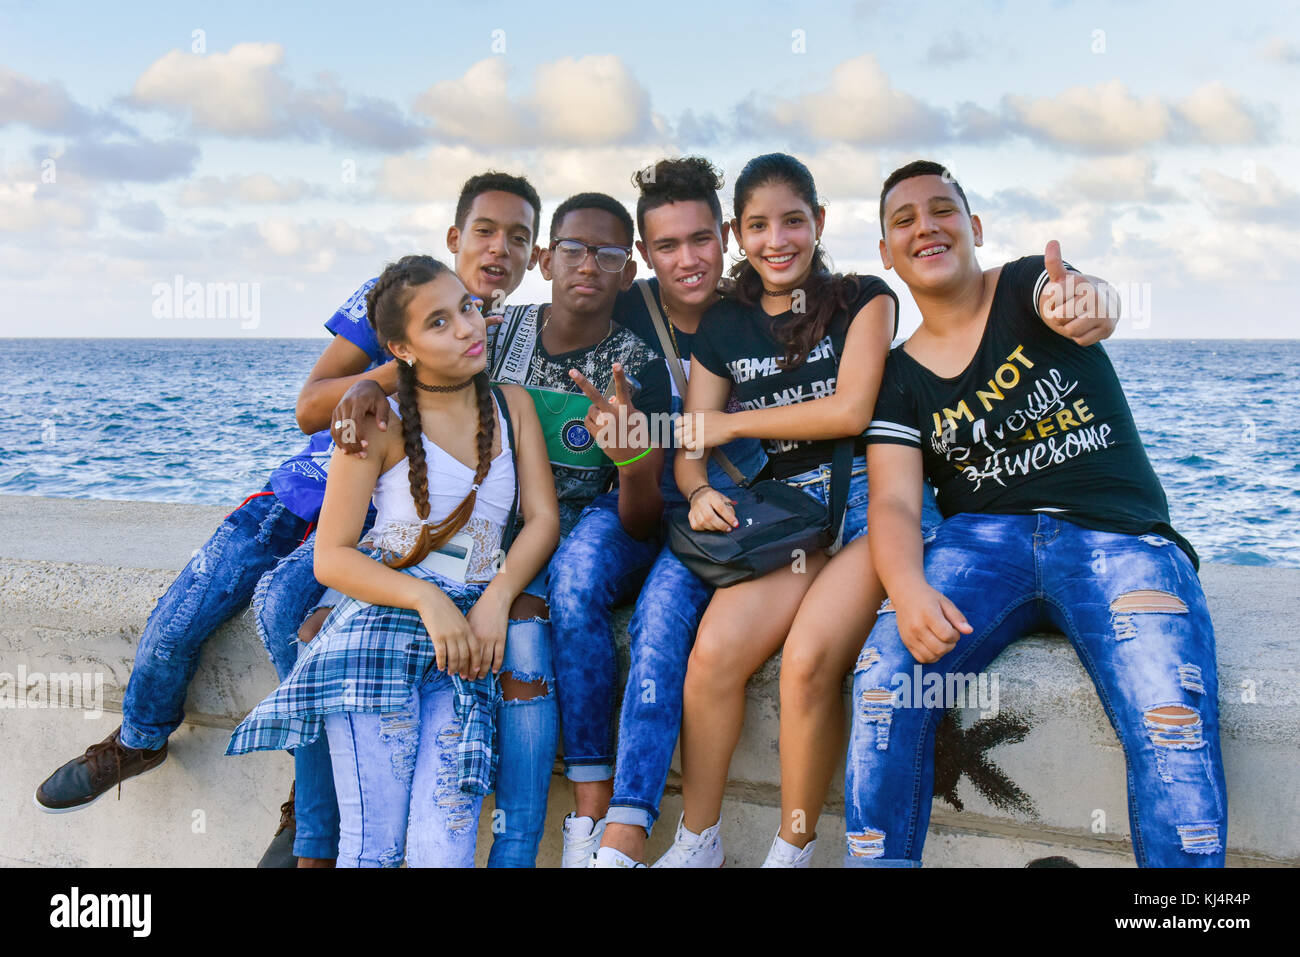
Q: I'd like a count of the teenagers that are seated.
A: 5